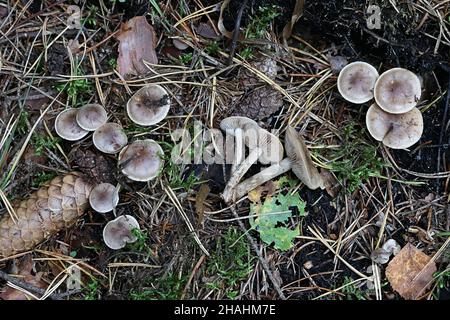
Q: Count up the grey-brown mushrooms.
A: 13